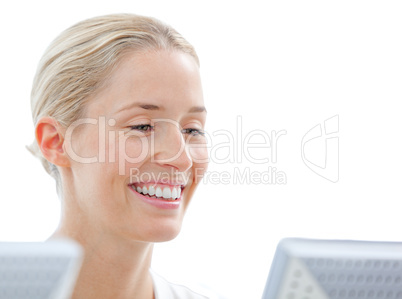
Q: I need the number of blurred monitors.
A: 2